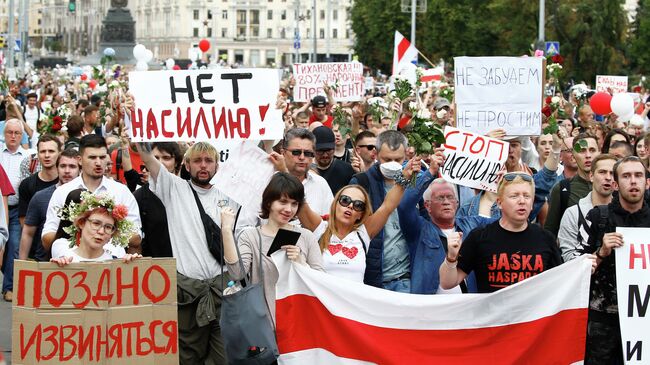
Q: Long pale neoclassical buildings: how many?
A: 1